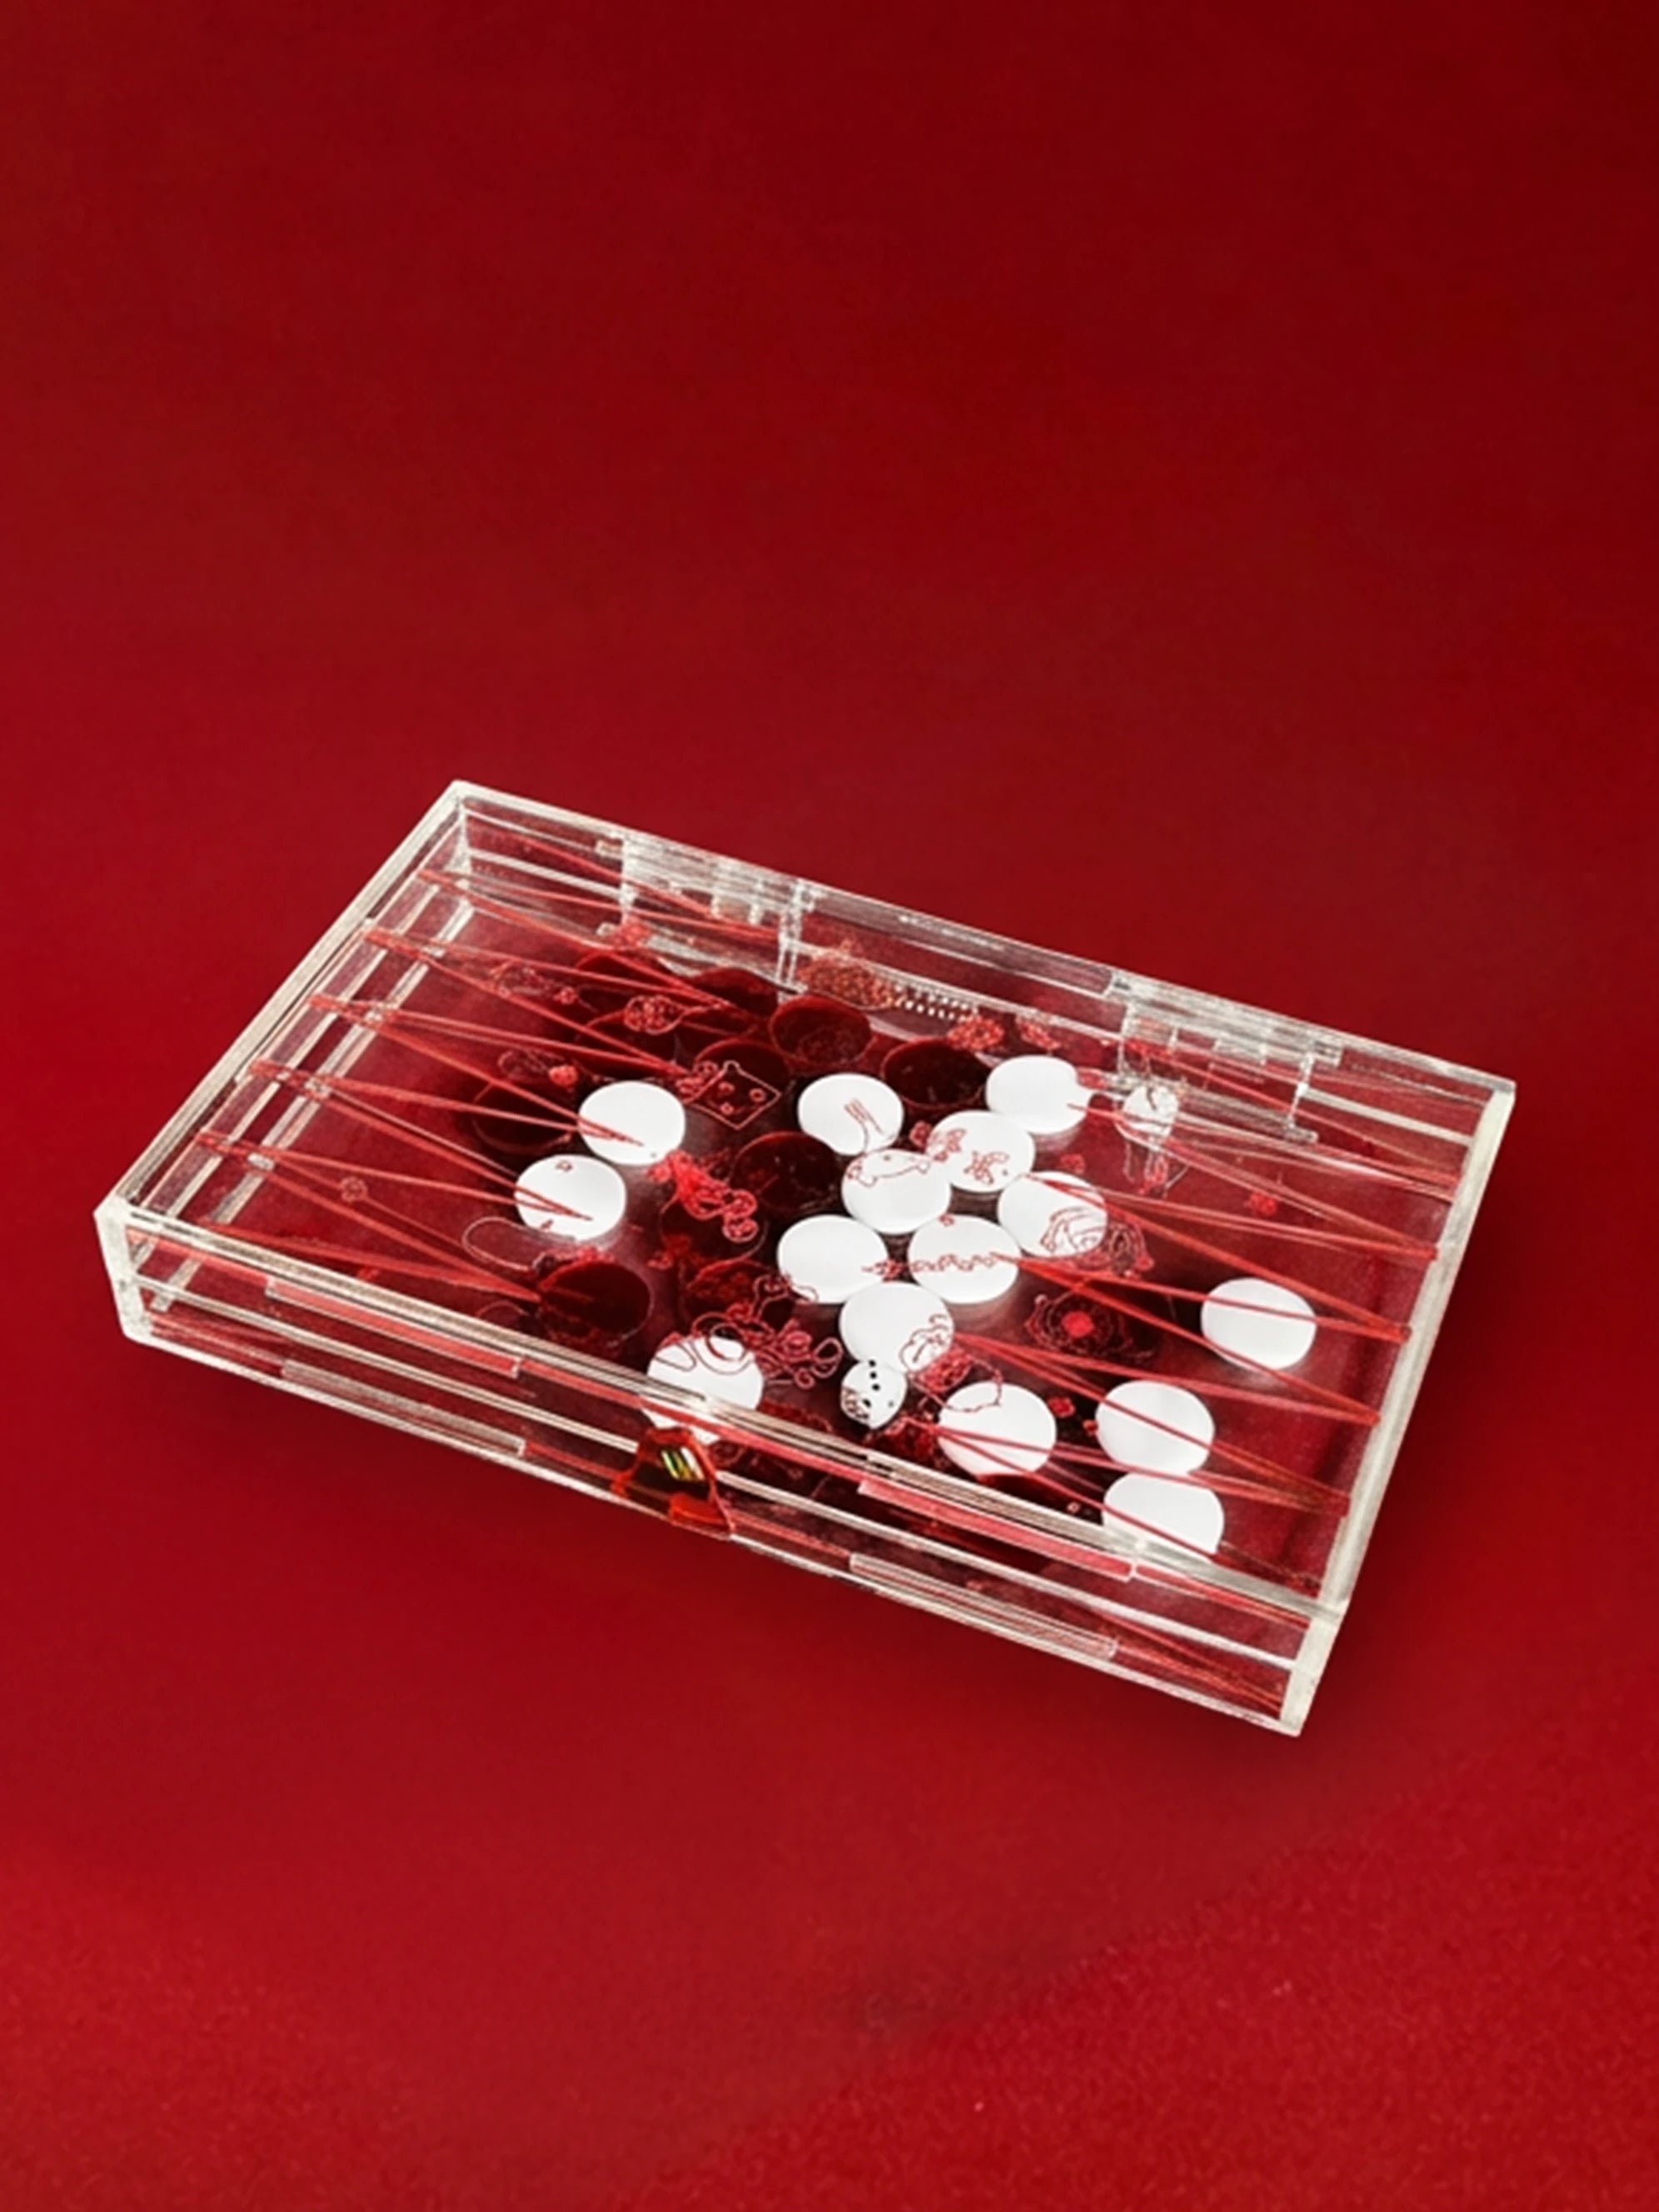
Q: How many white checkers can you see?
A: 15